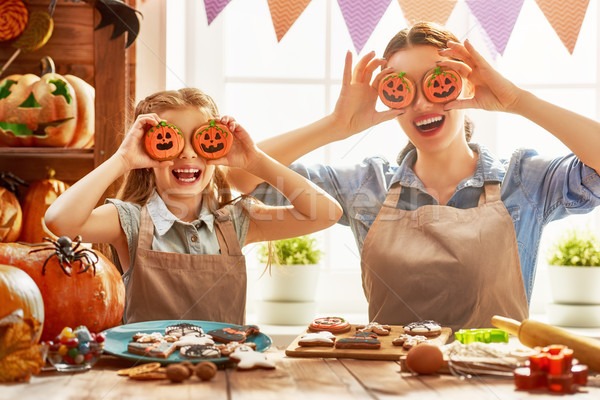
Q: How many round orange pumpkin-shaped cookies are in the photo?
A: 5